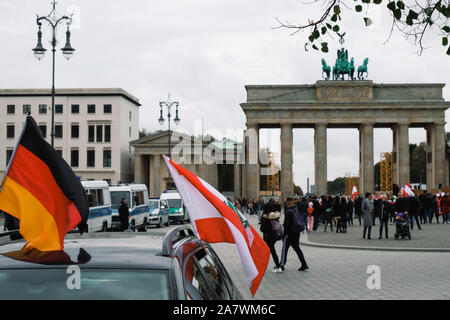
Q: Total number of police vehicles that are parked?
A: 4